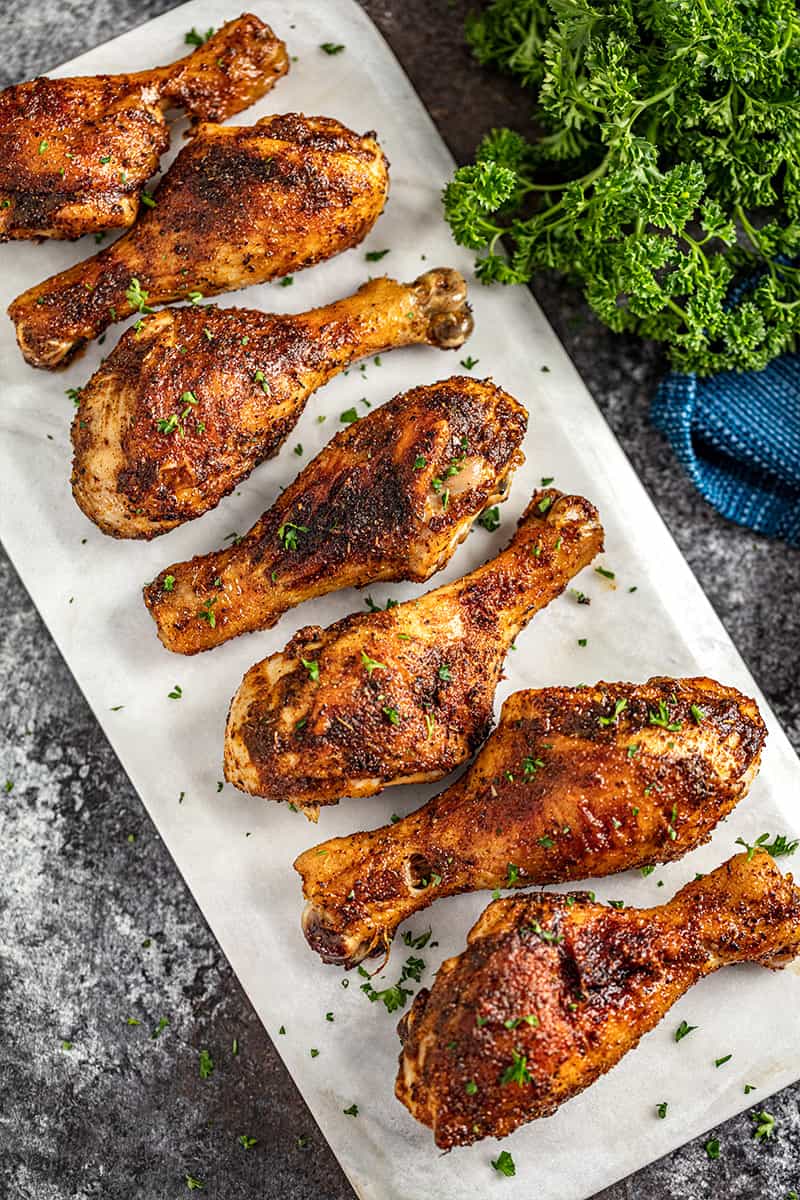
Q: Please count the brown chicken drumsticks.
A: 7